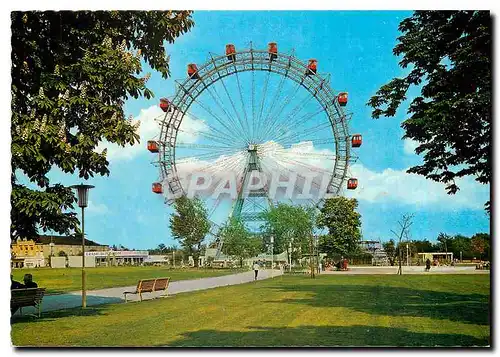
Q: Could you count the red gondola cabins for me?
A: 10